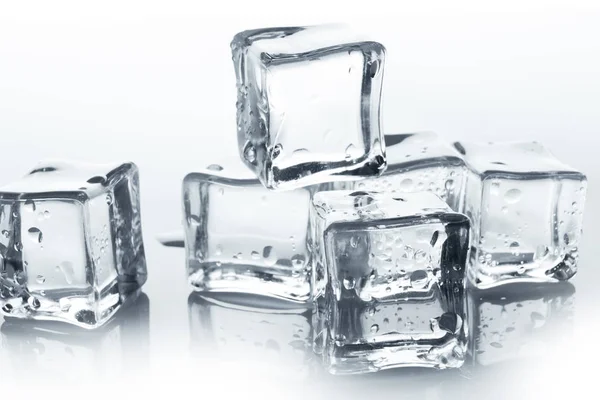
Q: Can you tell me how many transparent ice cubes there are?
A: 6